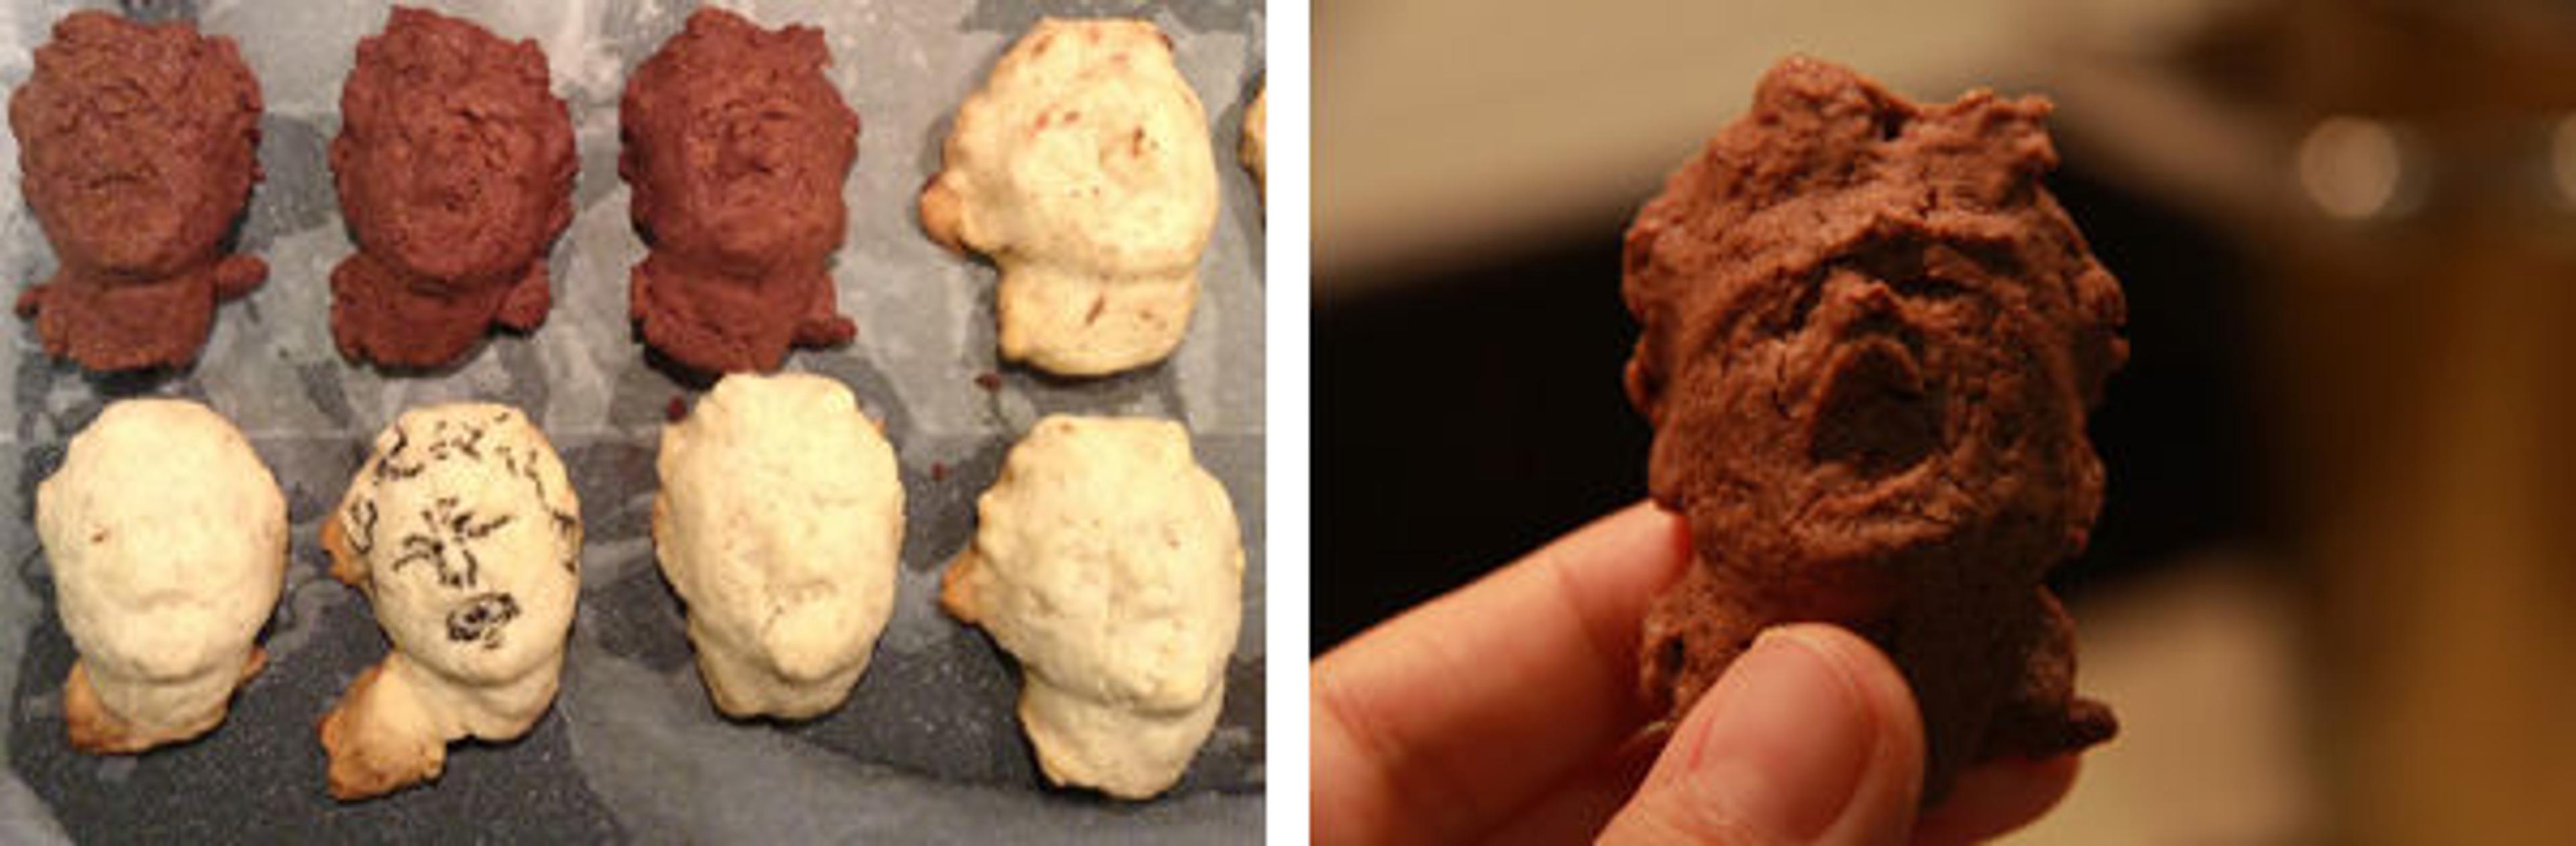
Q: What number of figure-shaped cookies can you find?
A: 9